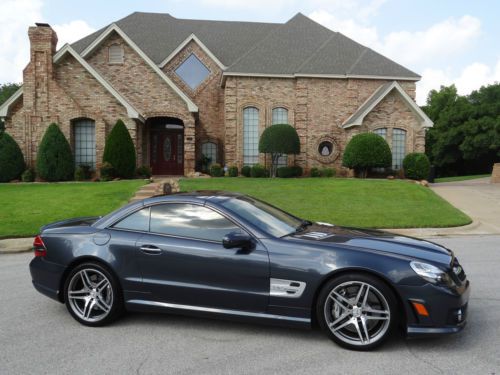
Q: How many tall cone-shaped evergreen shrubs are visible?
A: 3